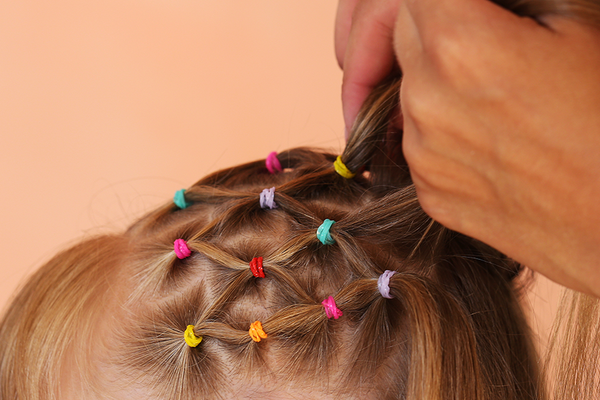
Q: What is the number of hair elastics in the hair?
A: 11